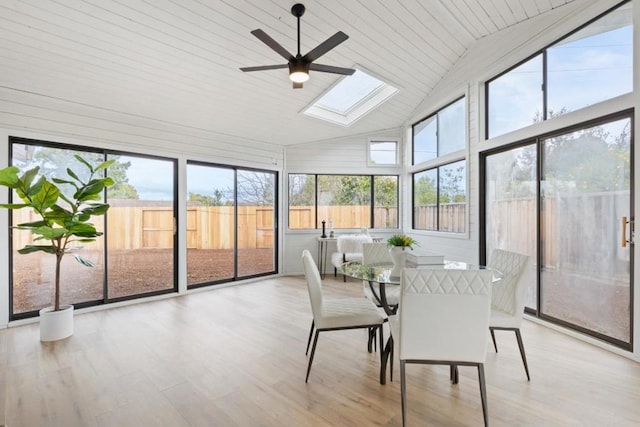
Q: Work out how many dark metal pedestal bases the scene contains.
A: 1